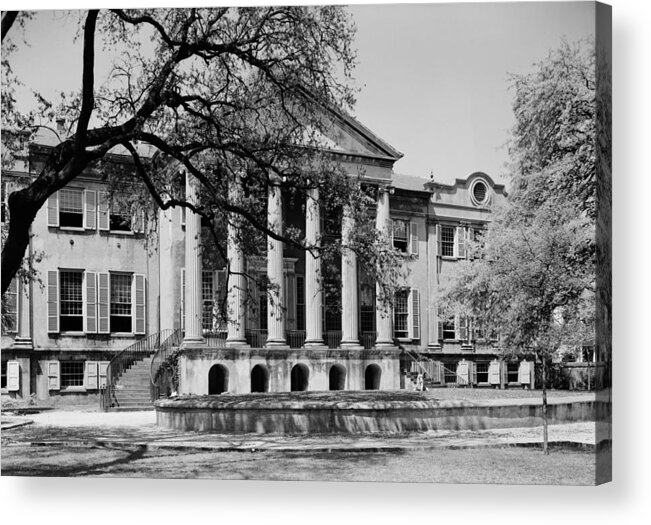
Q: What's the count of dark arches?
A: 5